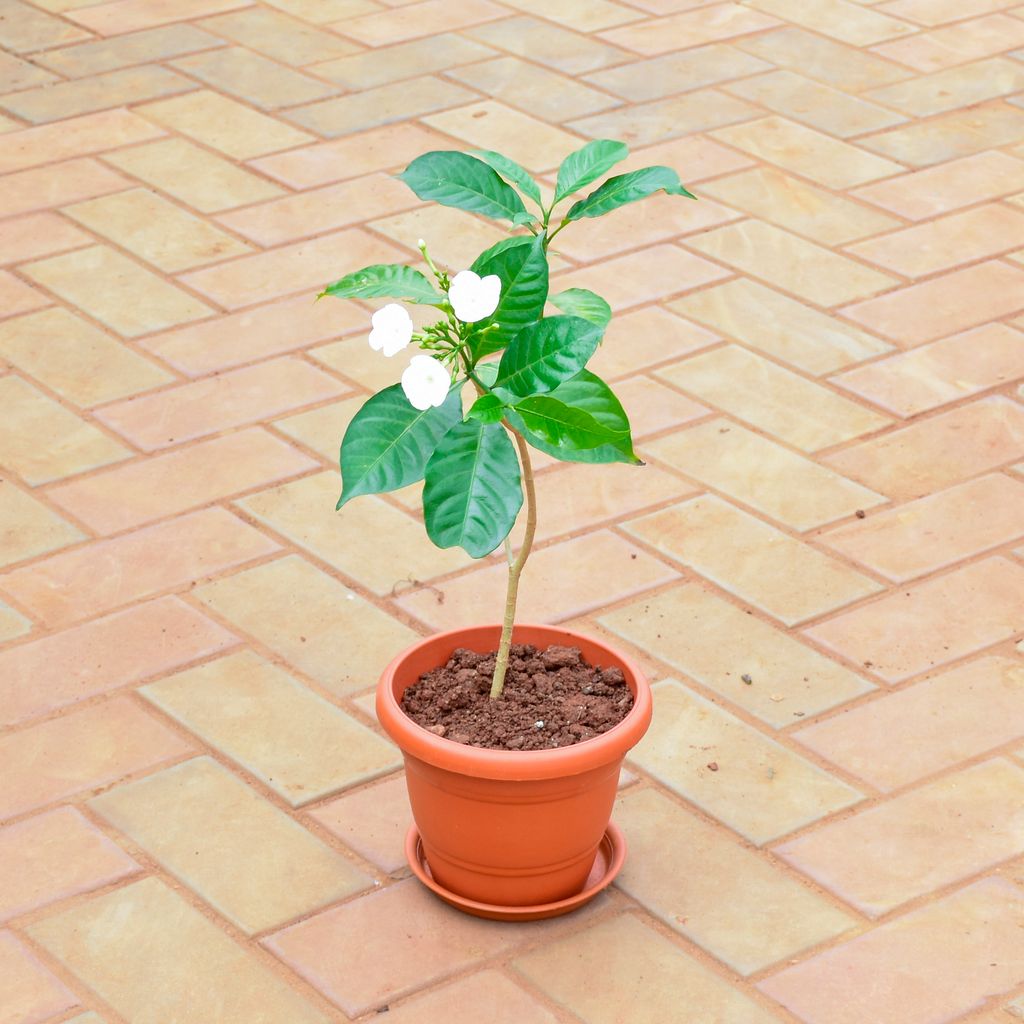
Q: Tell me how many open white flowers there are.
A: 3